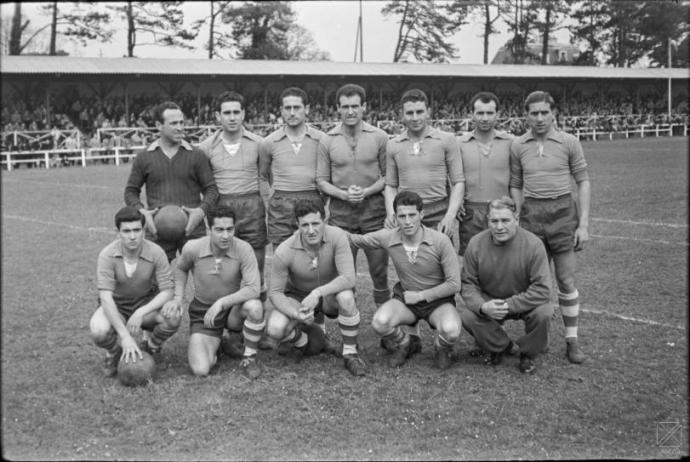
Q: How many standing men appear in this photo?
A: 7